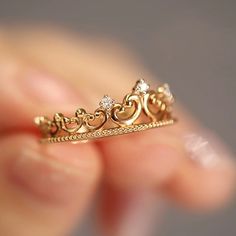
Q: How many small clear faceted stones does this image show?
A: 3